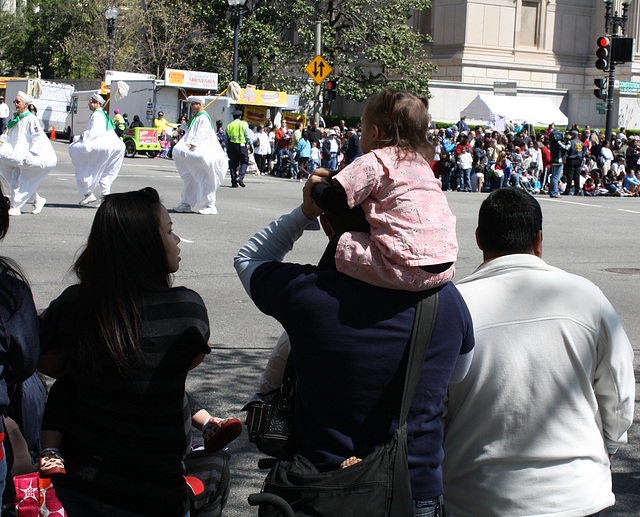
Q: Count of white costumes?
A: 3